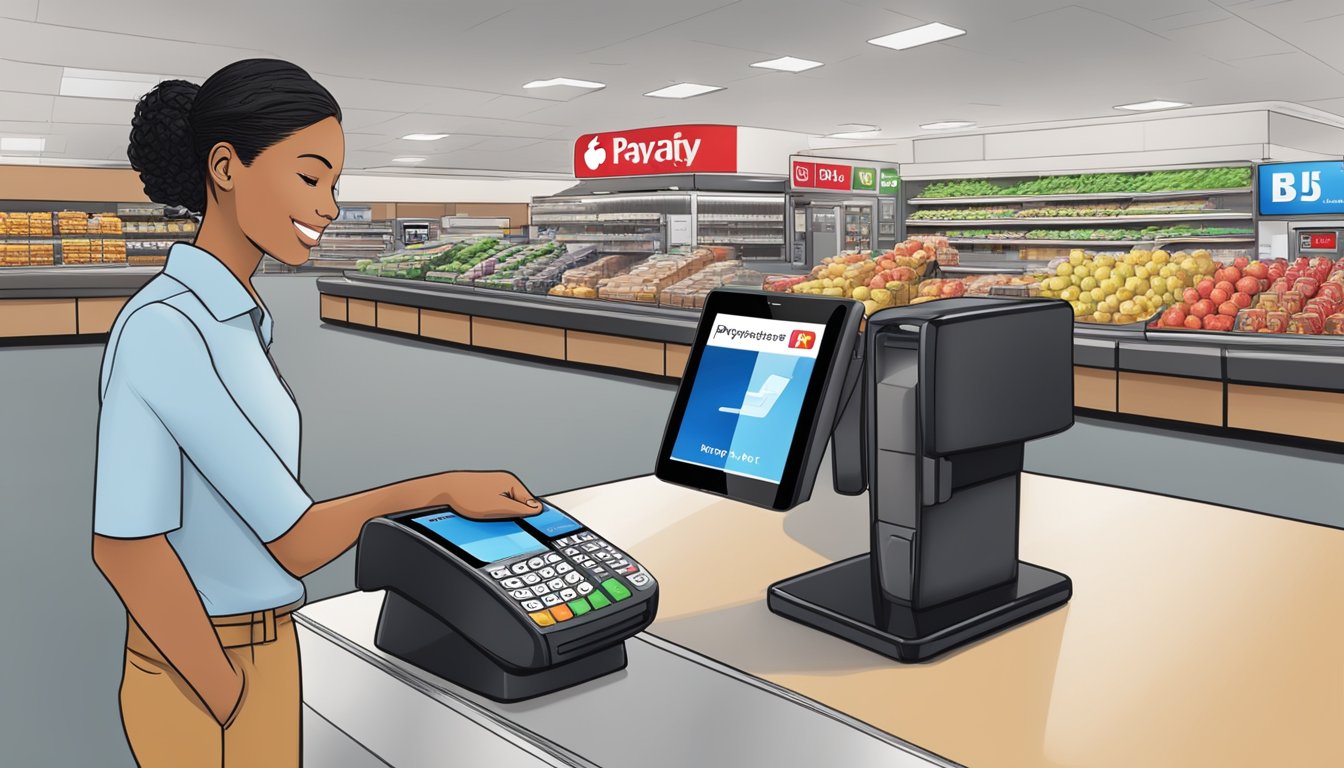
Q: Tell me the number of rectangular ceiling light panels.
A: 11